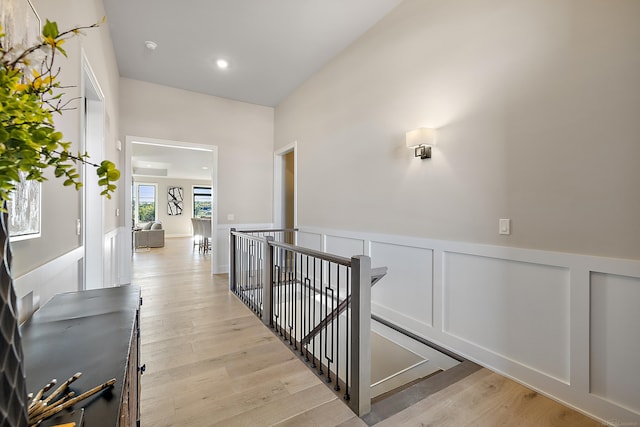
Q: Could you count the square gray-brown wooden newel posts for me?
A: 3